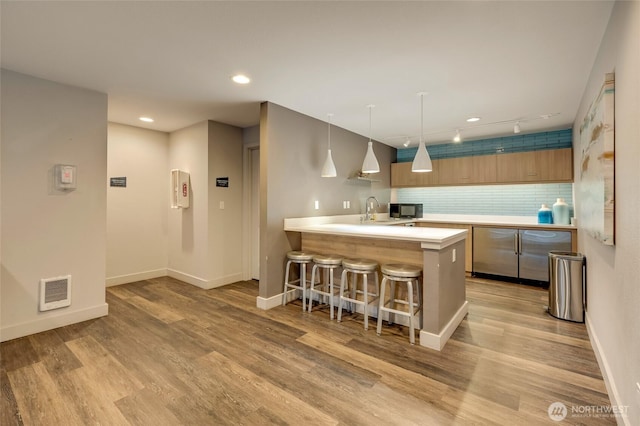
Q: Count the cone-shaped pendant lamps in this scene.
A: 3